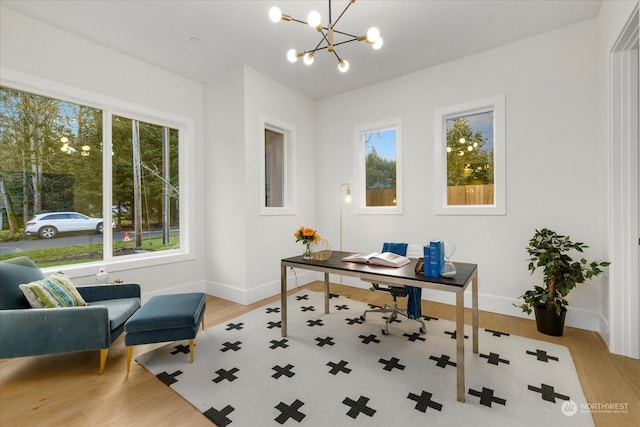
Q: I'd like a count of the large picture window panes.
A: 2